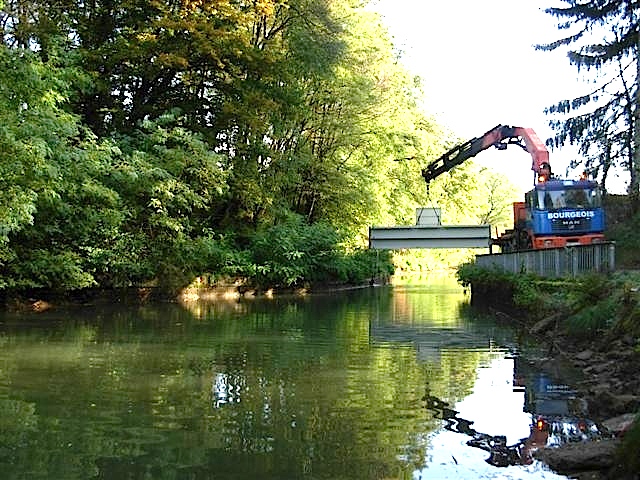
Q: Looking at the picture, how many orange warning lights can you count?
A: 2